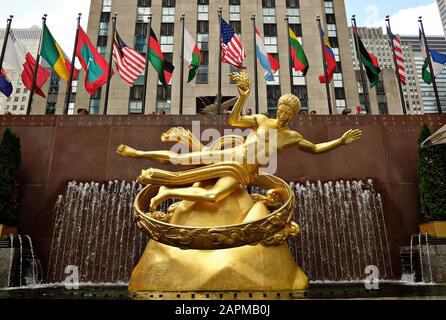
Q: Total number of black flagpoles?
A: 13